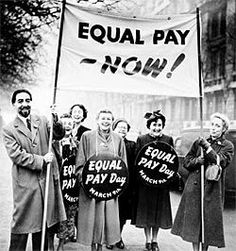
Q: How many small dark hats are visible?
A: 1